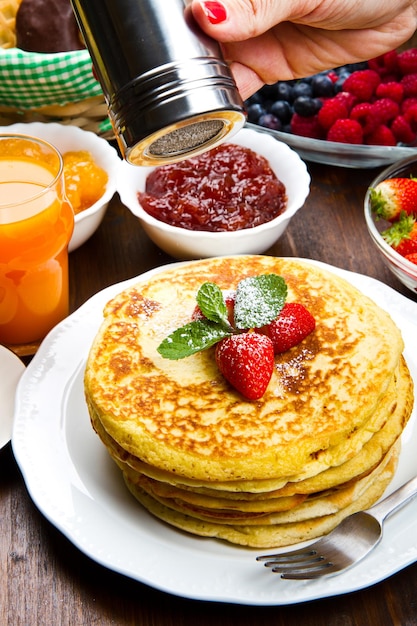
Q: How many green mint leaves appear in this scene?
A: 3